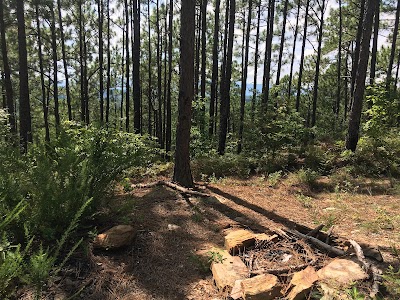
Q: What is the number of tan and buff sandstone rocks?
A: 6